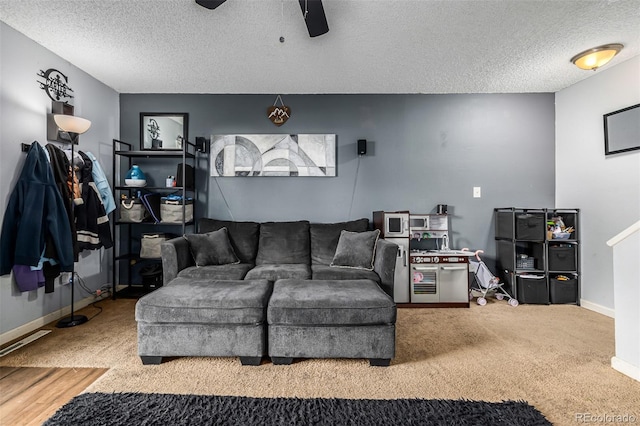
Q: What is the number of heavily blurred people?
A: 0